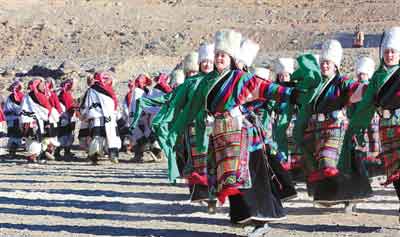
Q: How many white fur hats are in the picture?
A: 10